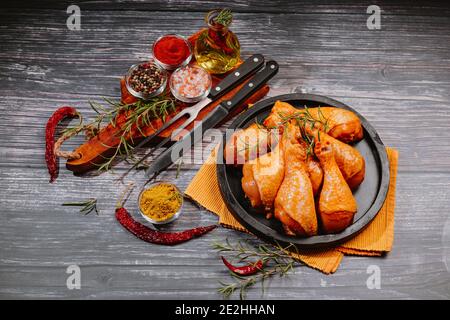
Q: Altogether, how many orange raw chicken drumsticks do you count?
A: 7